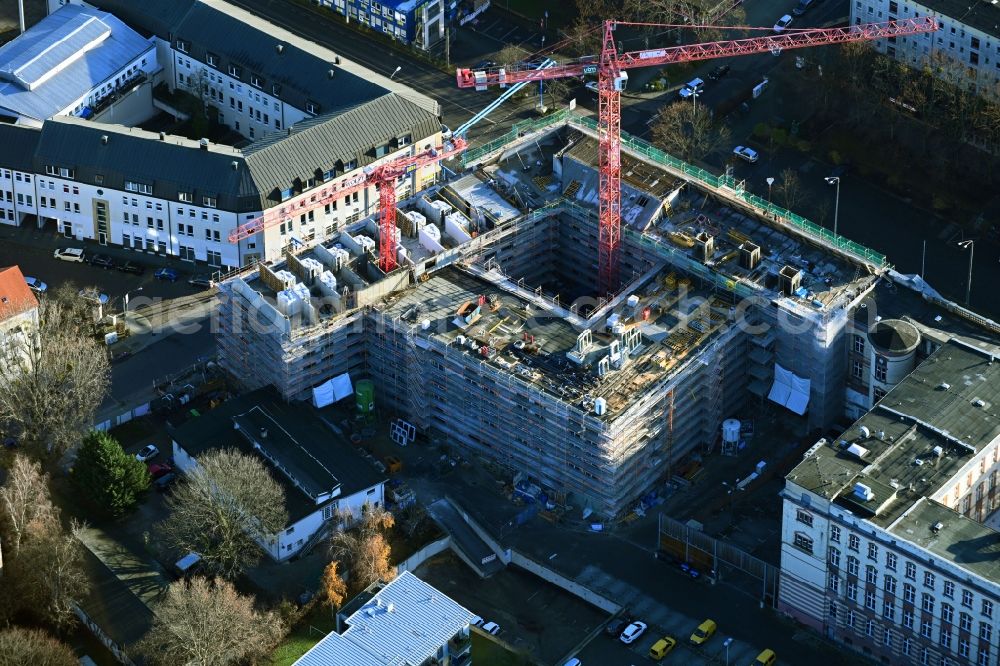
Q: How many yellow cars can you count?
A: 3